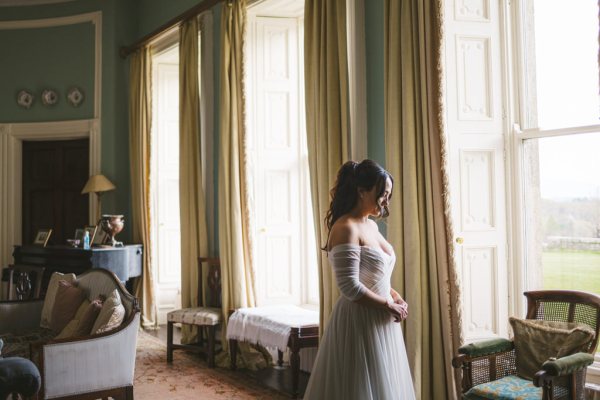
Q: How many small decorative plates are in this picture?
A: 3